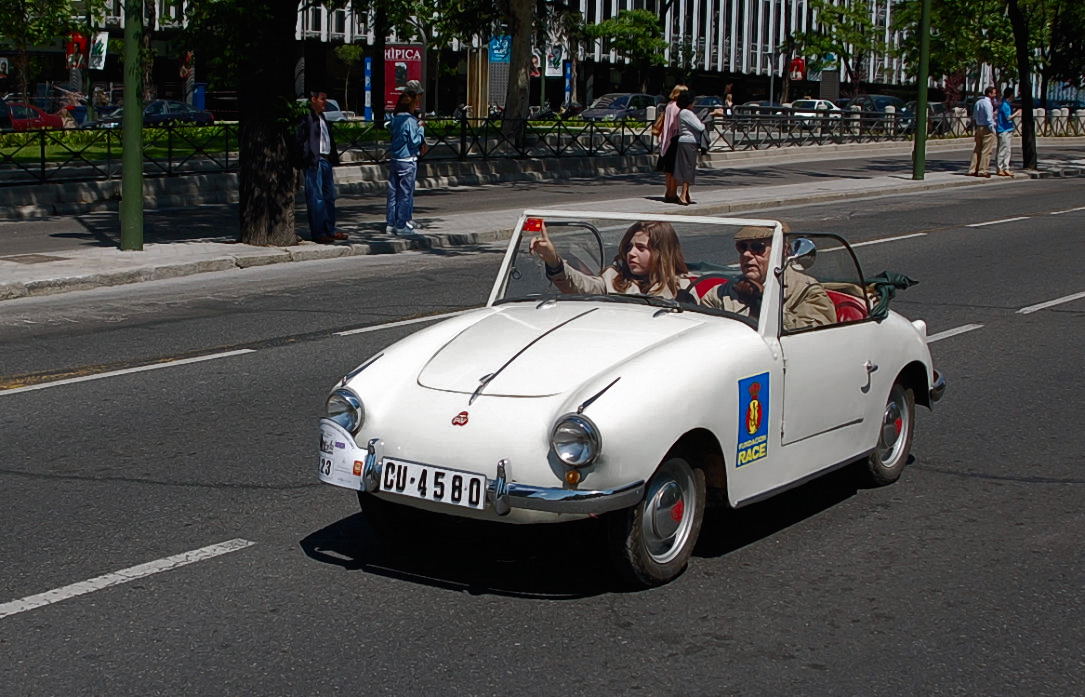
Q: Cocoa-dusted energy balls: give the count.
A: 0